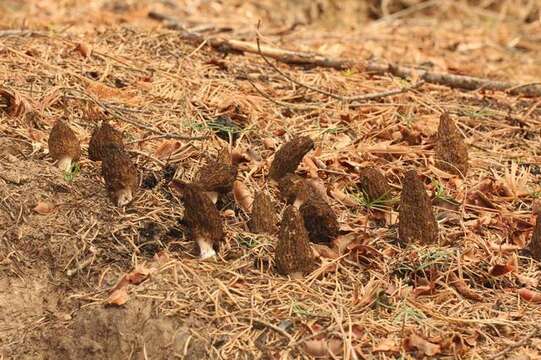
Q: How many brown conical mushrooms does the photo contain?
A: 14